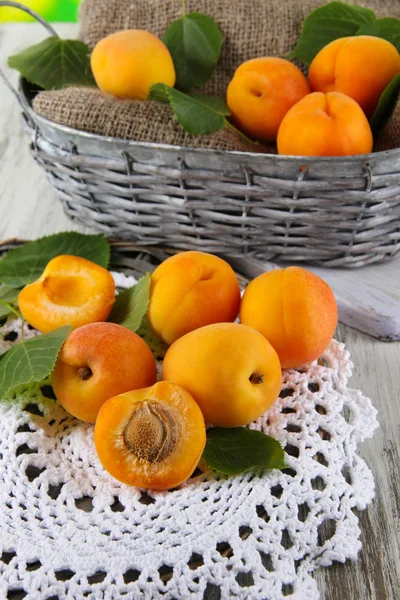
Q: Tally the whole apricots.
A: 8